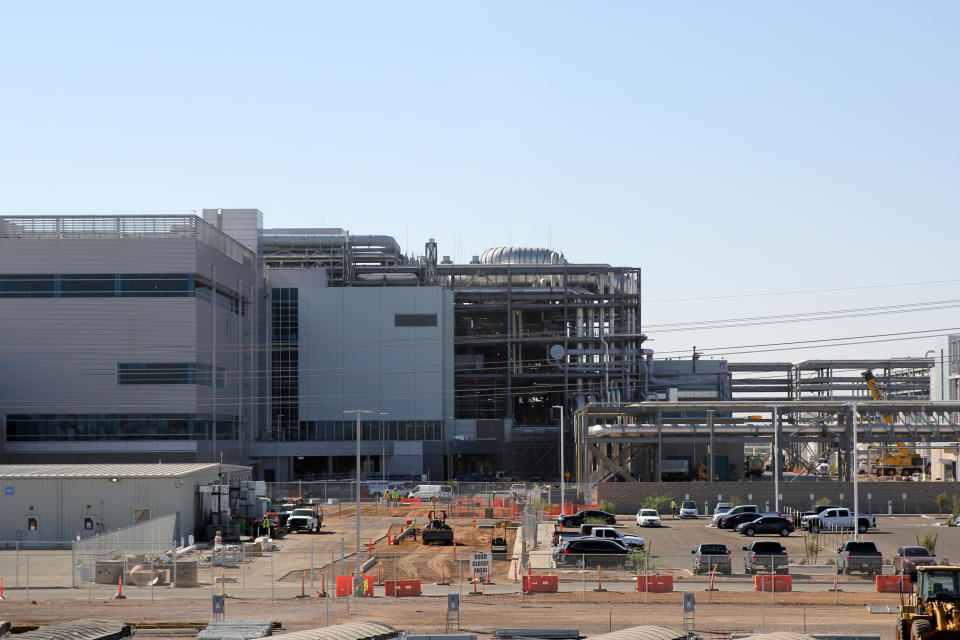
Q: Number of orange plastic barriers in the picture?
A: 6